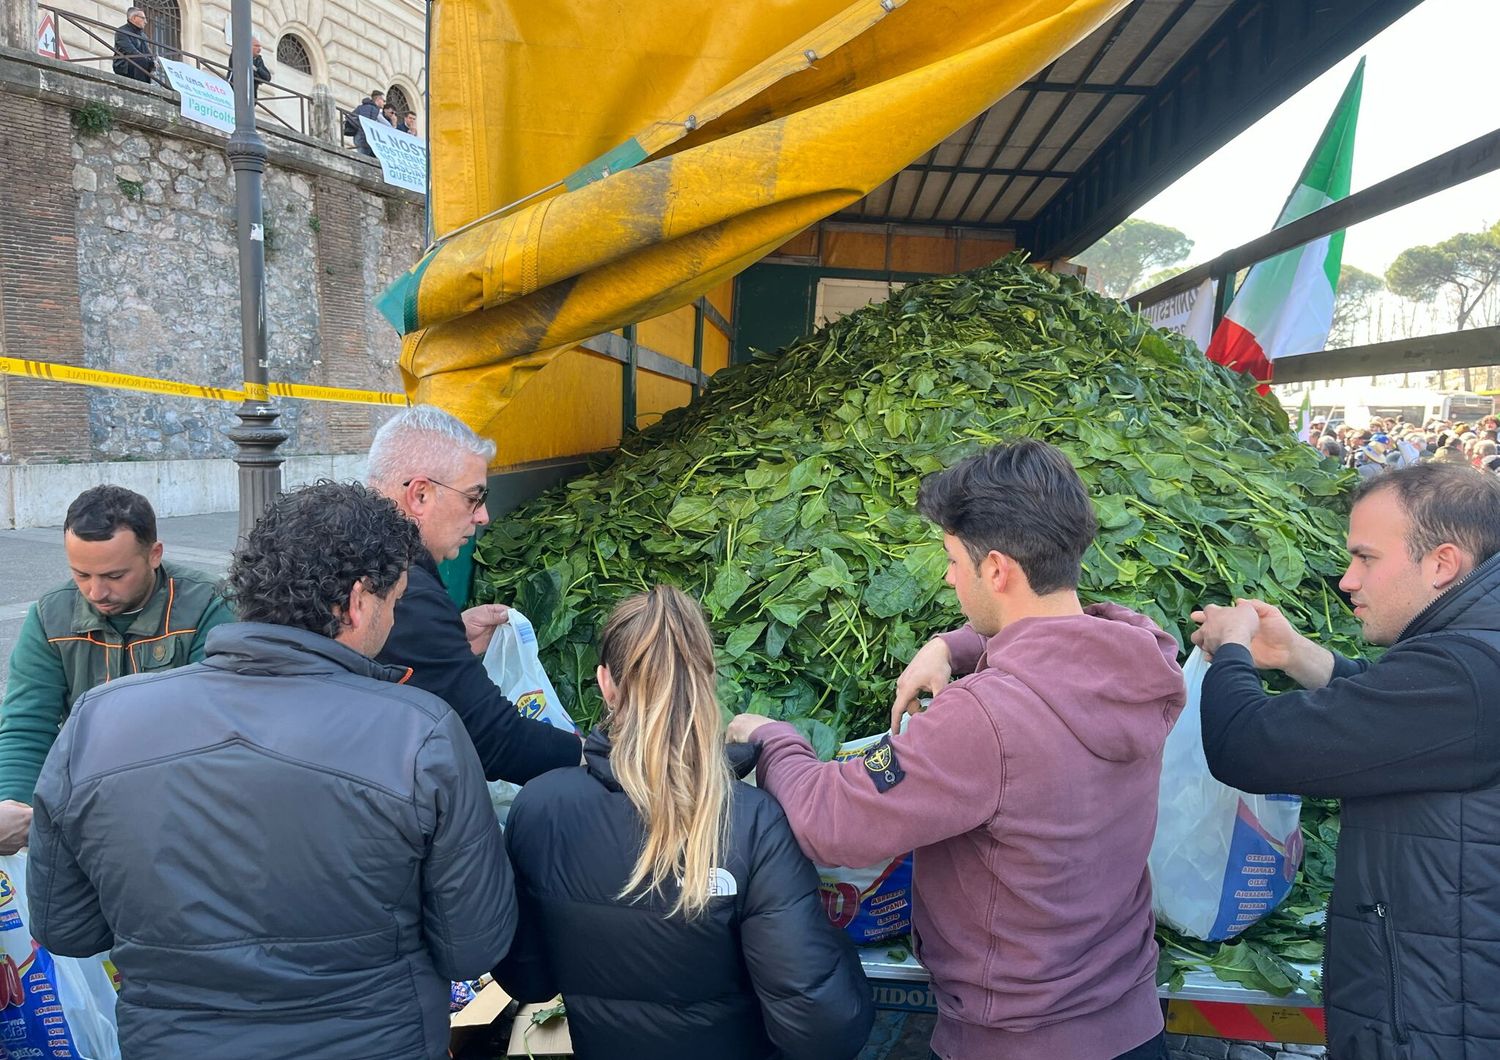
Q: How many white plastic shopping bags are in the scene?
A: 4